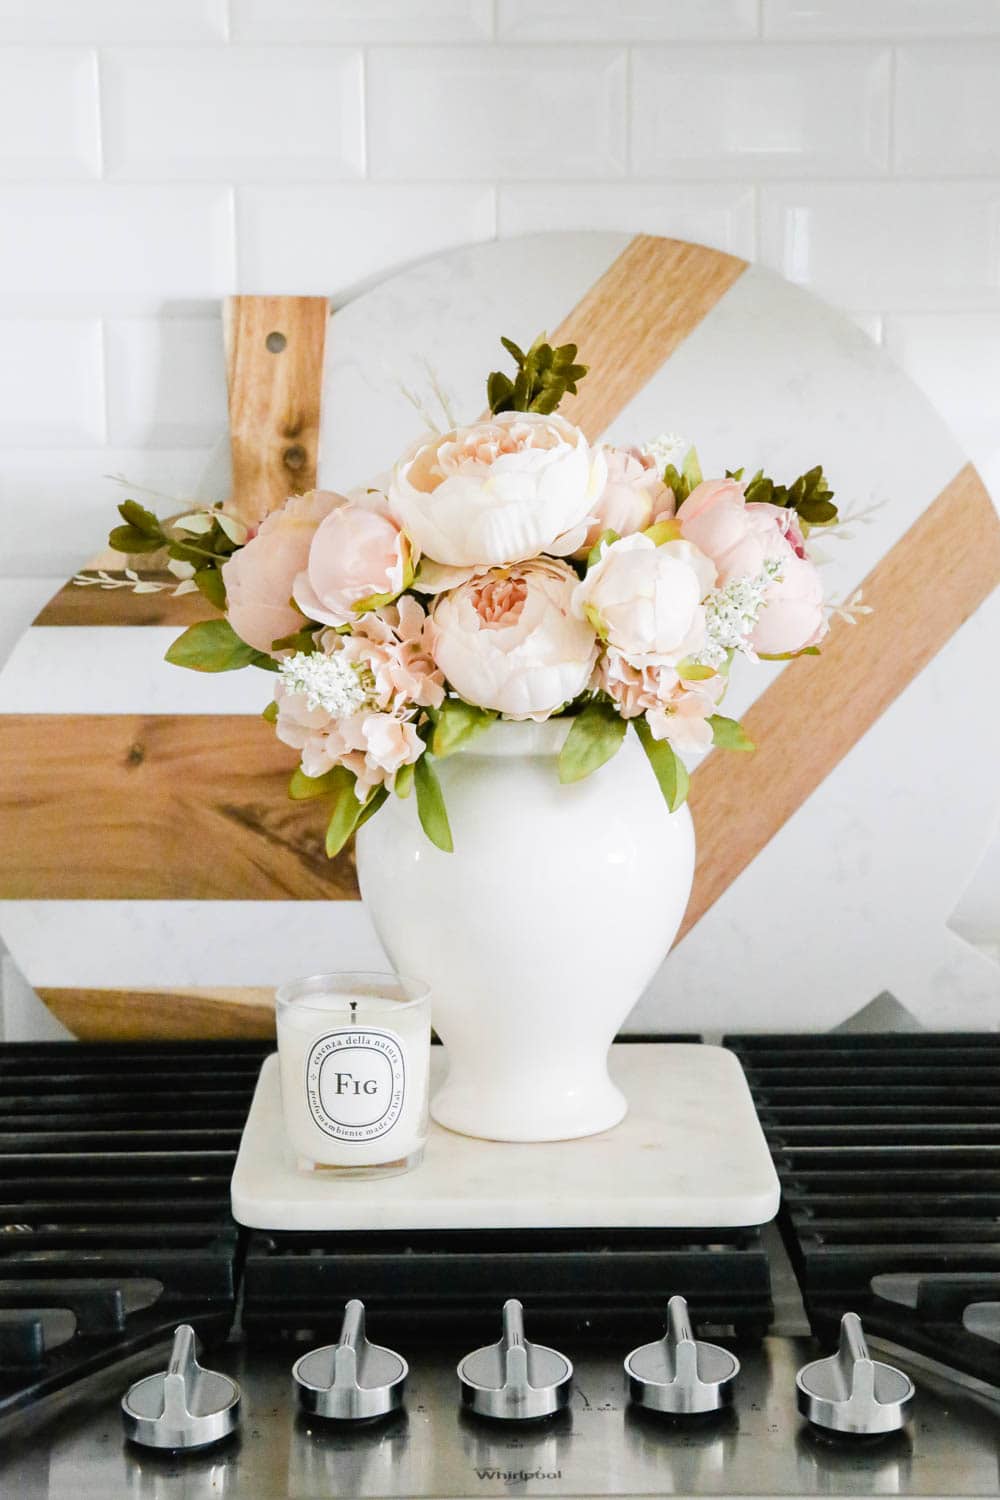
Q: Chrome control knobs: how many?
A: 5